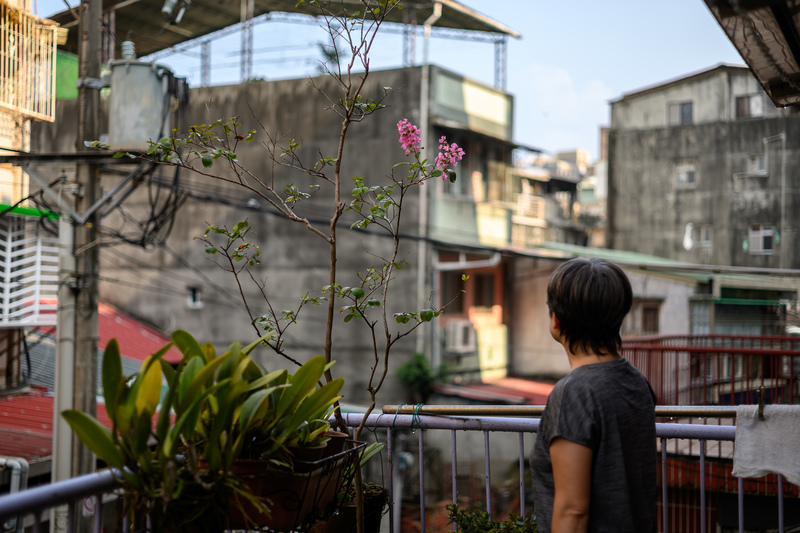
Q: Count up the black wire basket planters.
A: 1